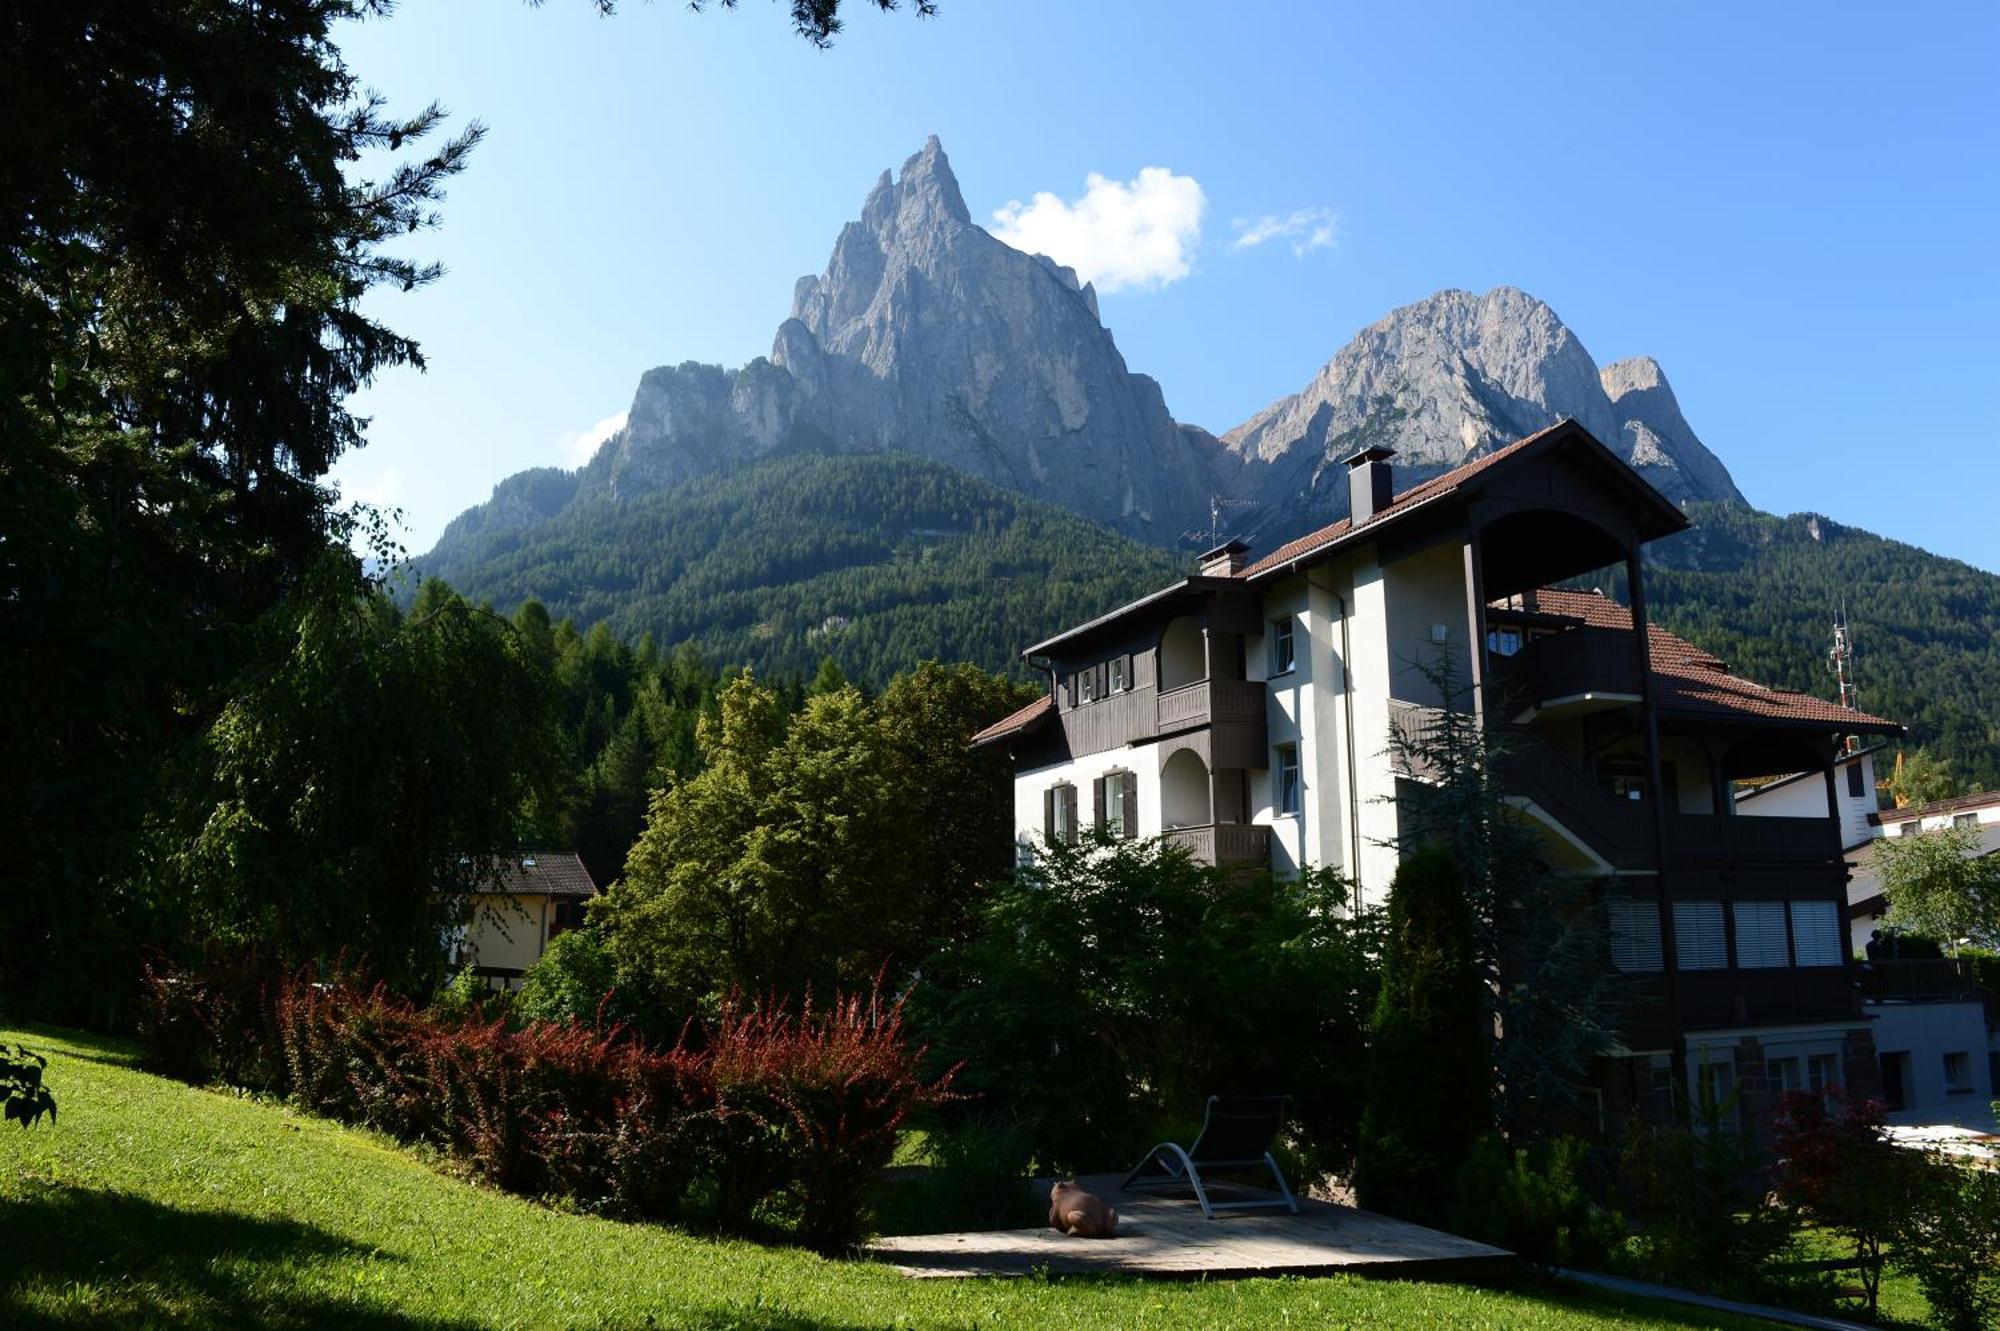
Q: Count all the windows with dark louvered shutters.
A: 4